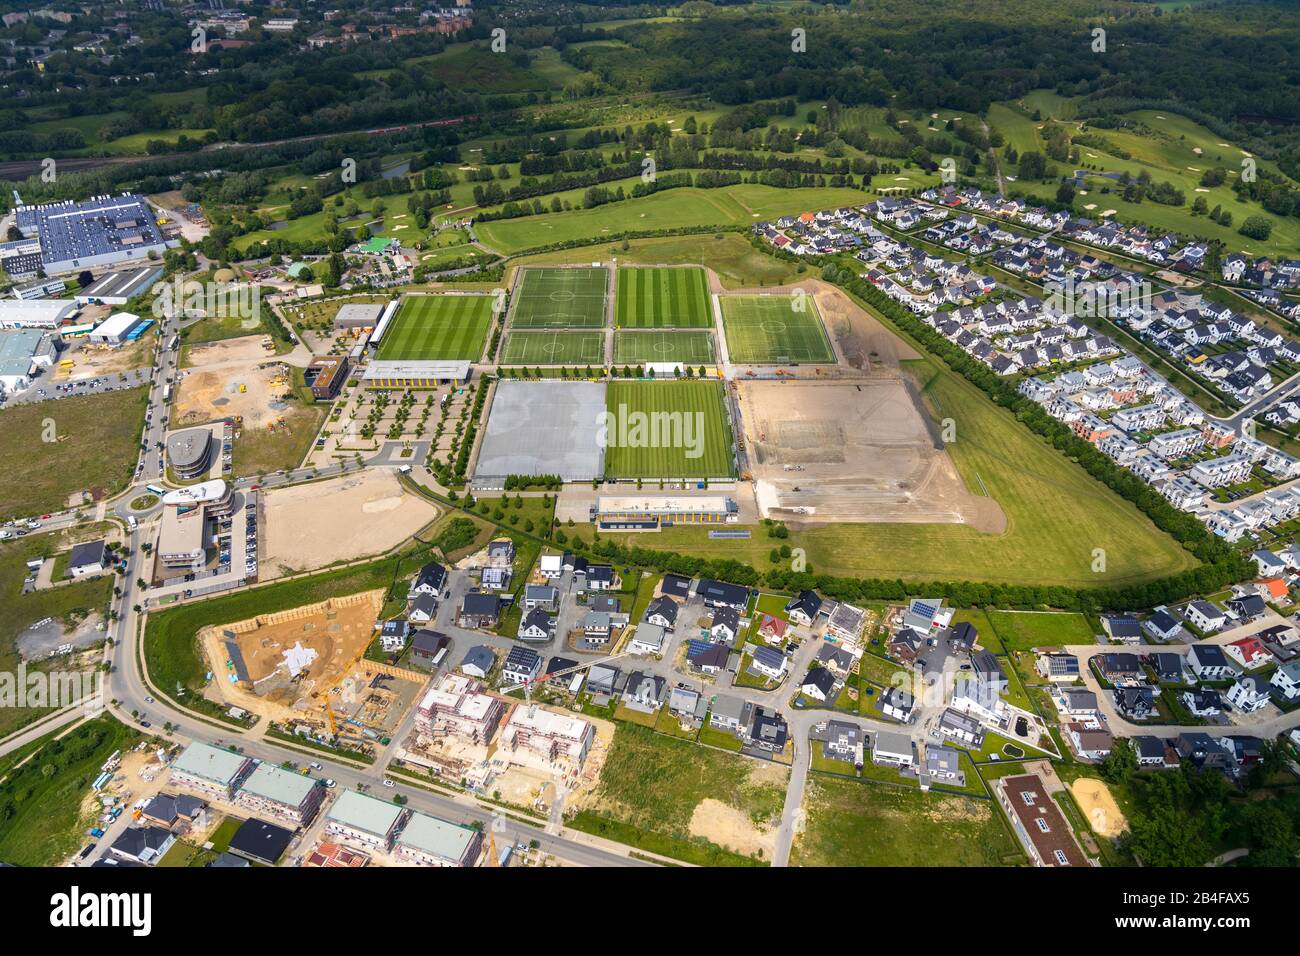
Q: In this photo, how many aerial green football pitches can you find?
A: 7